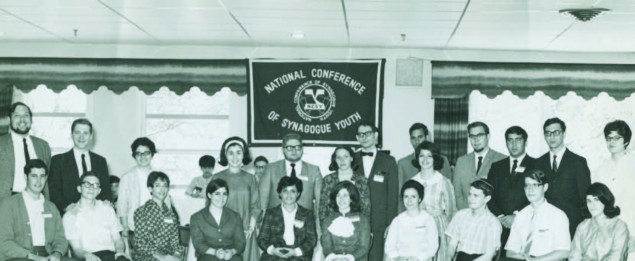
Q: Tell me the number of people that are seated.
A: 10